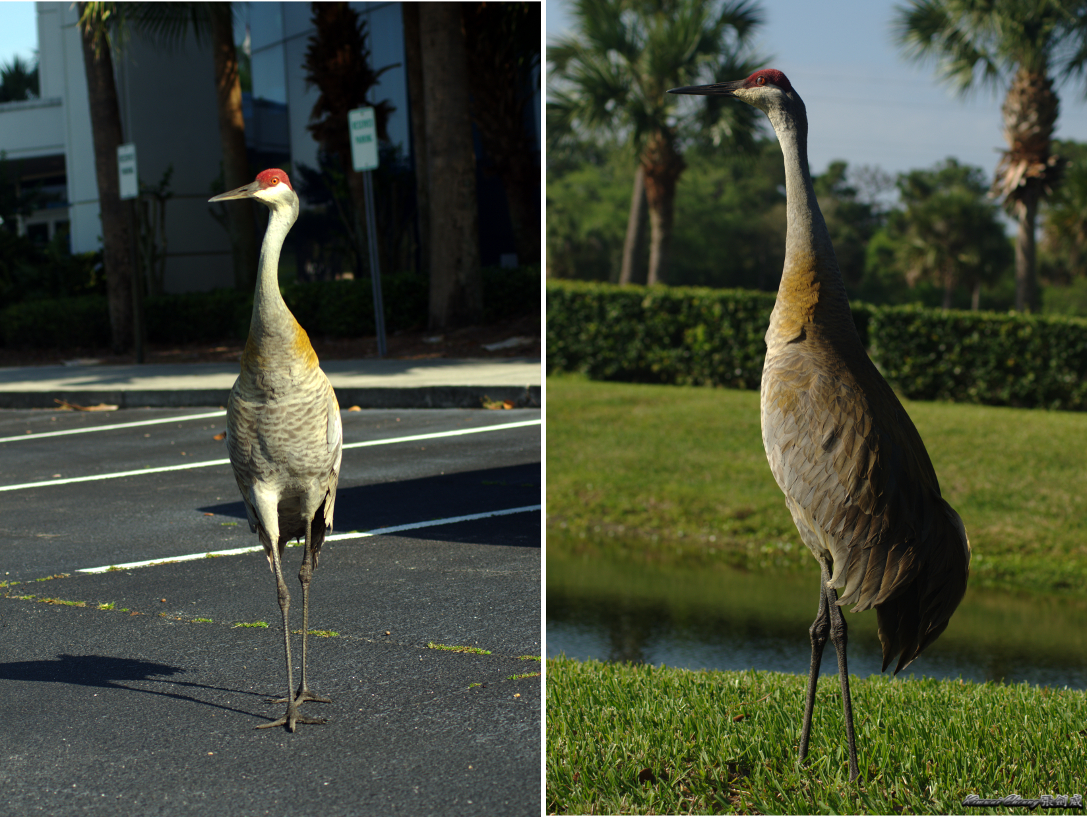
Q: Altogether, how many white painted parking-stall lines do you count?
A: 3